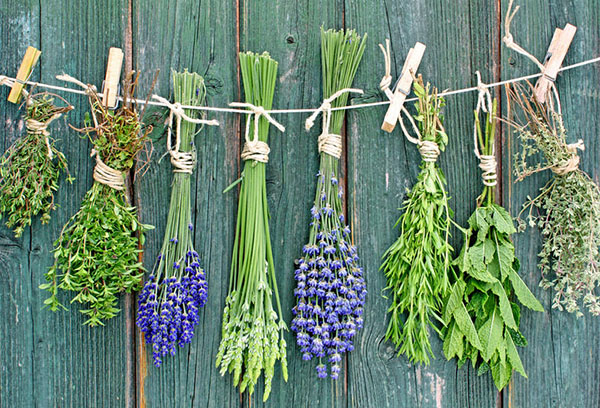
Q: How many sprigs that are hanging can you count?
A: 8